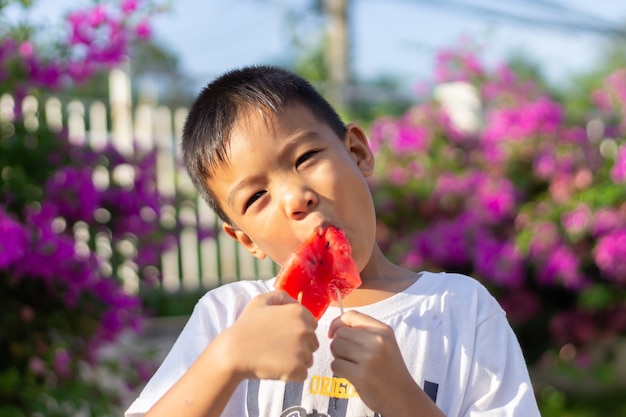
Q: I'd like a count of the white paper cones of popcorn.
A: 0